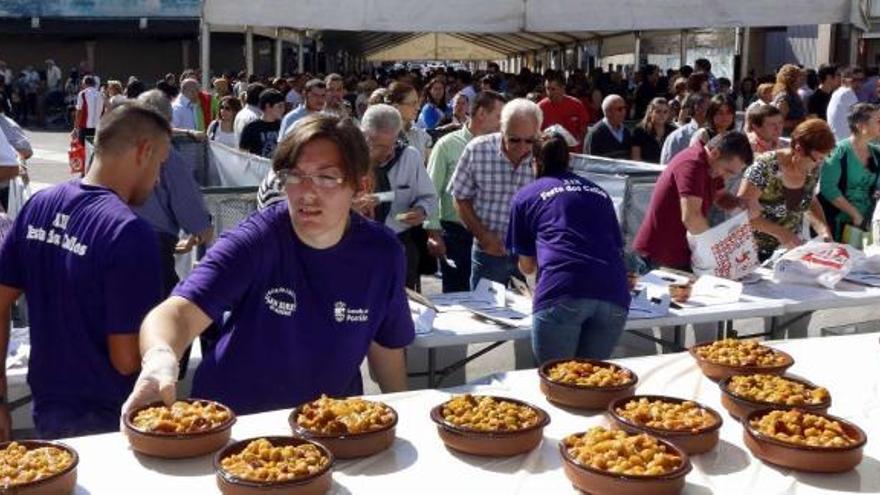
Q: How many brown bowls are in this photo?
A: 11